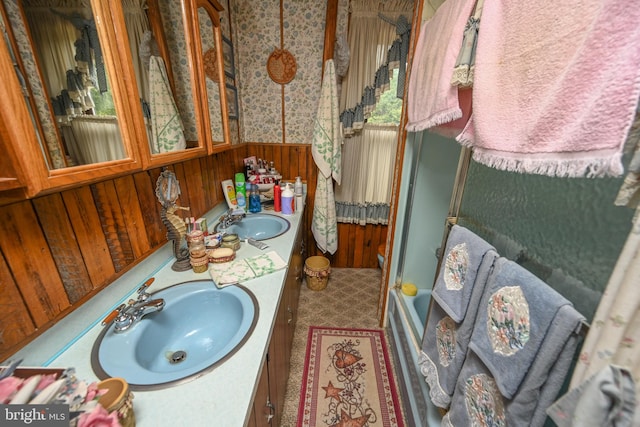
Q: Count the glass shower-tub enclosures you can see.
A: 1